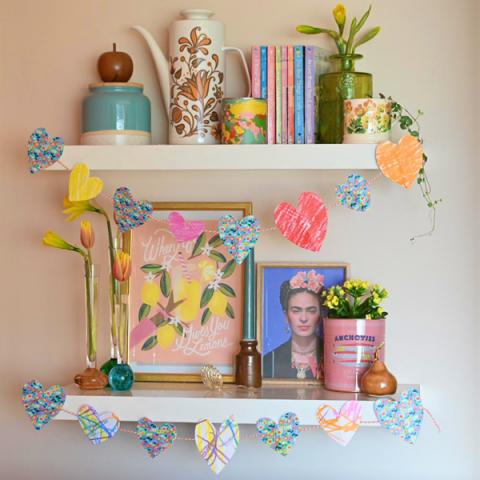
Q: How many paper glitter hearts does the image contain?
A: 8